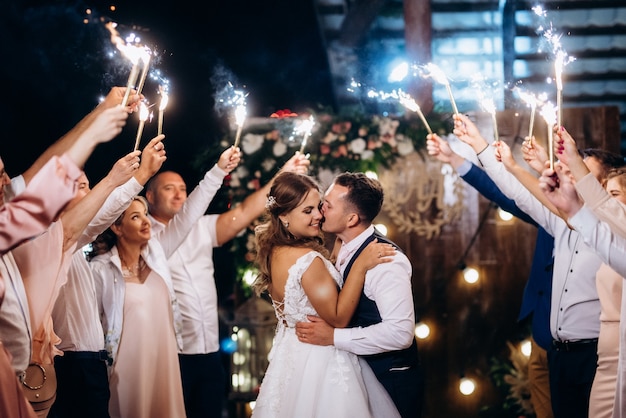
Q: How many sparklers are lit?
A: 12